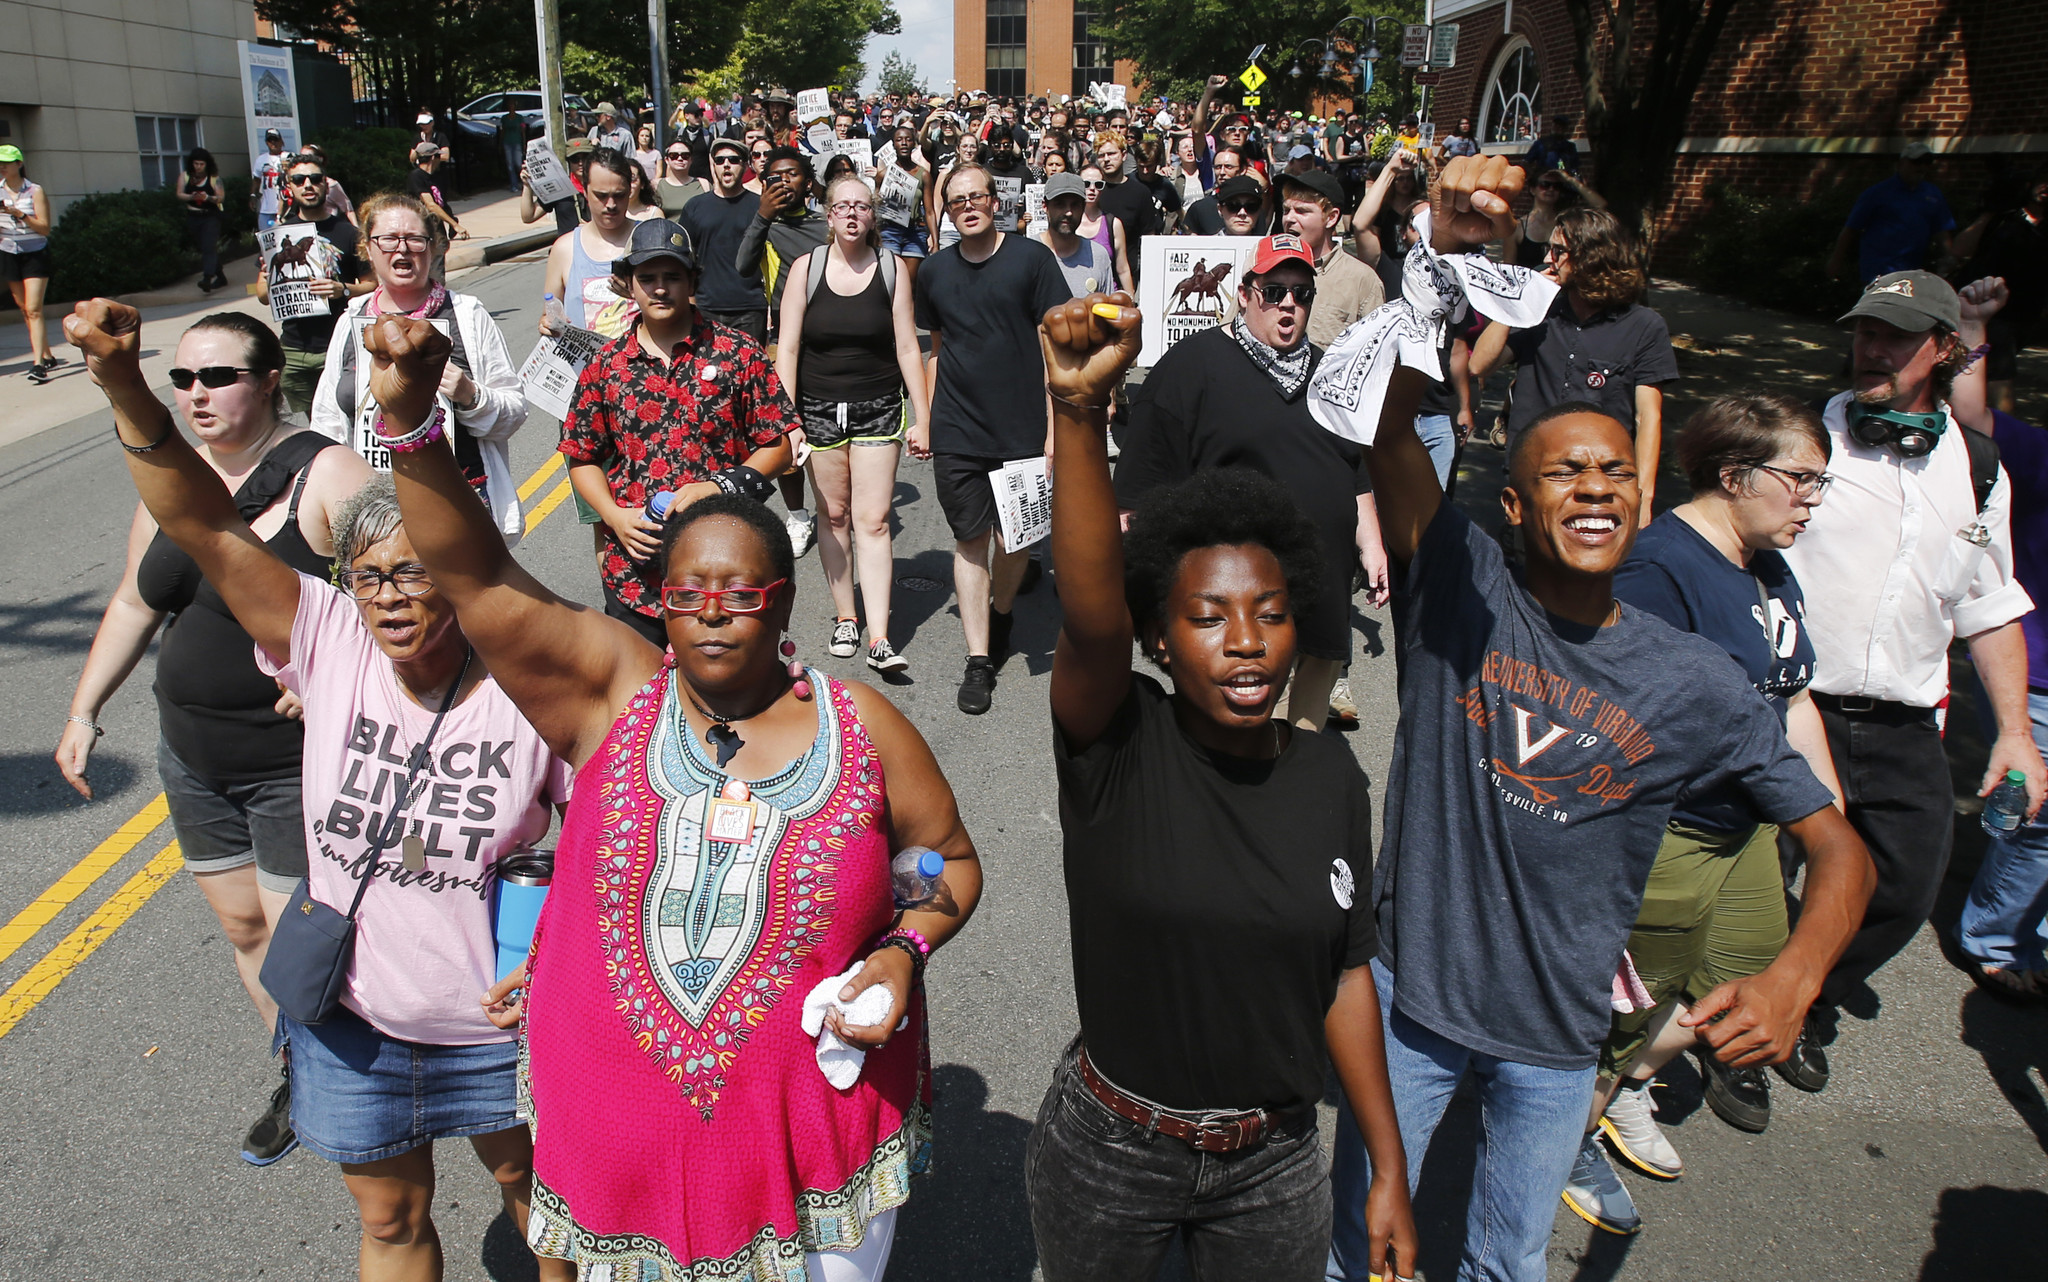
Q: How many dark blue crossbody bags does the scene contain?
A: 1